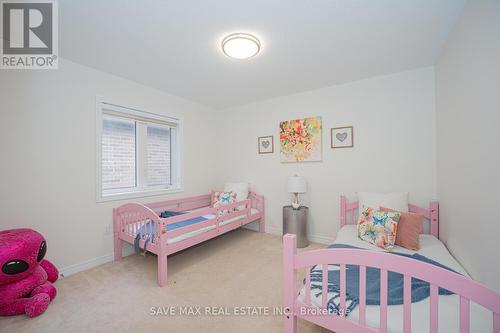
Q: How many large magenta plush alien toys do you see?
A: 1